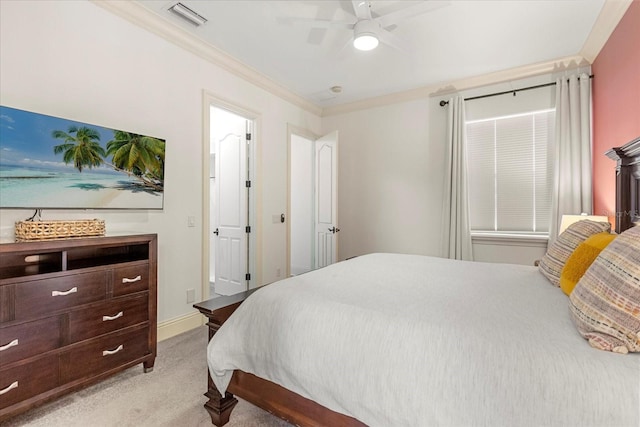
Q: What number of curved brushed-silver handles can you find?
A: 6